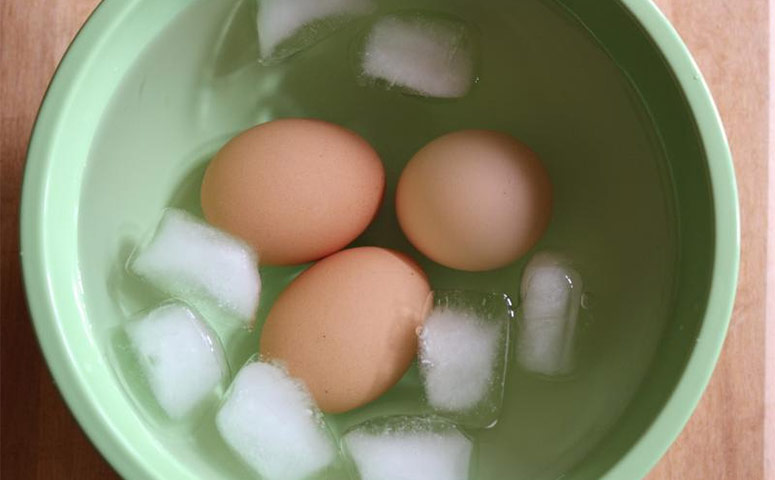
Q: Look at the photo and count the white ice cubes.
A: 8